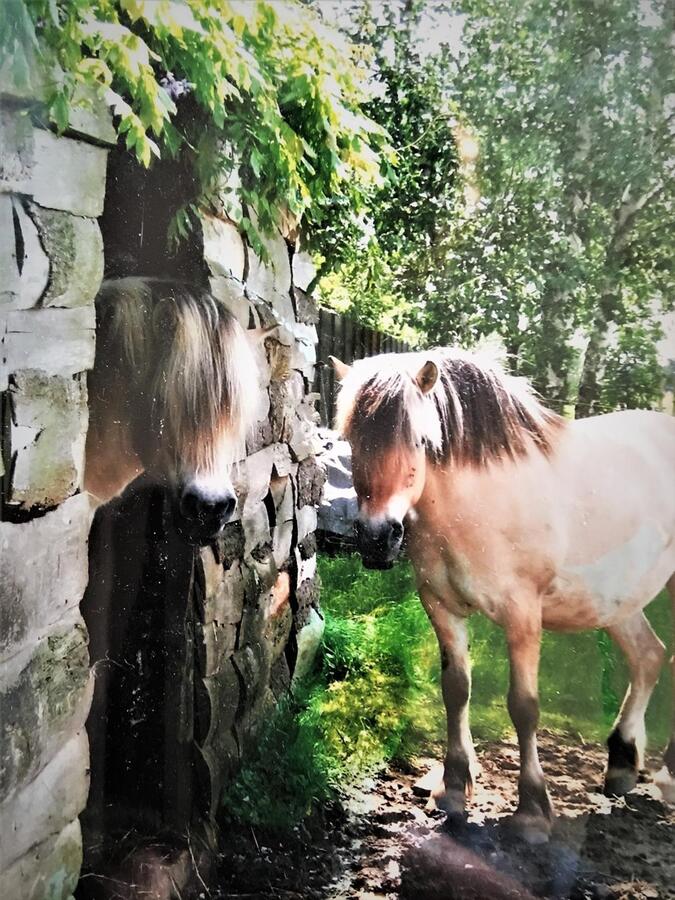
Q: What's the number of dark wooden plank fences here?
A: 1